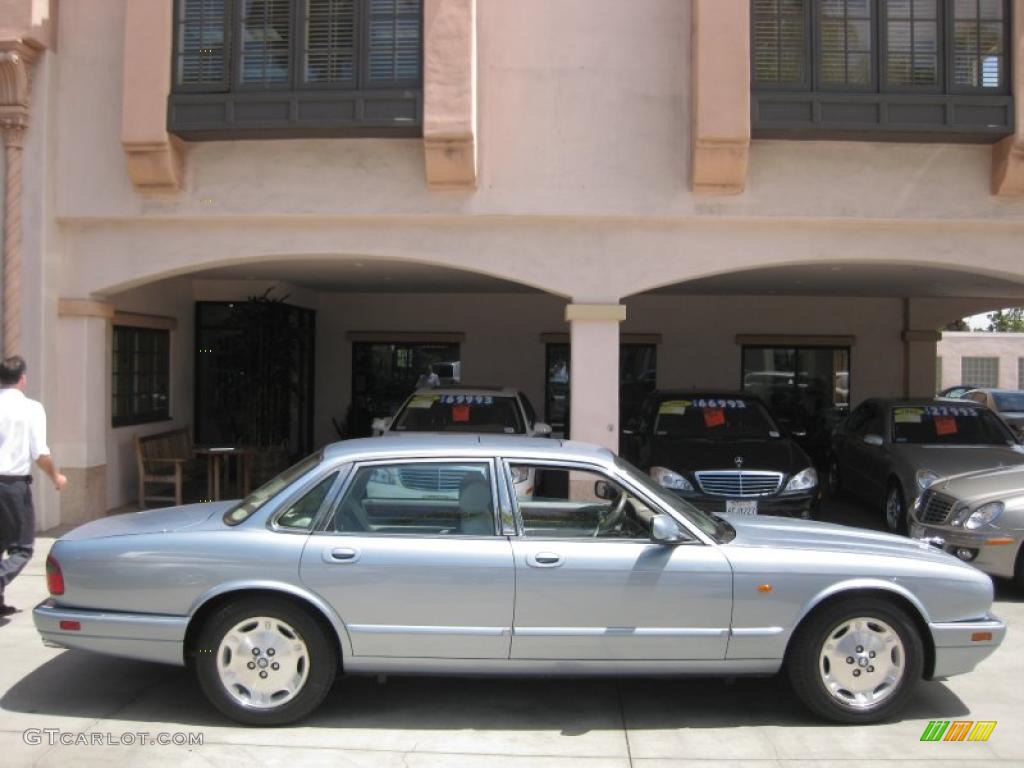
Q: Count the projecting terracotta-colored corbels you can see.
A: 4